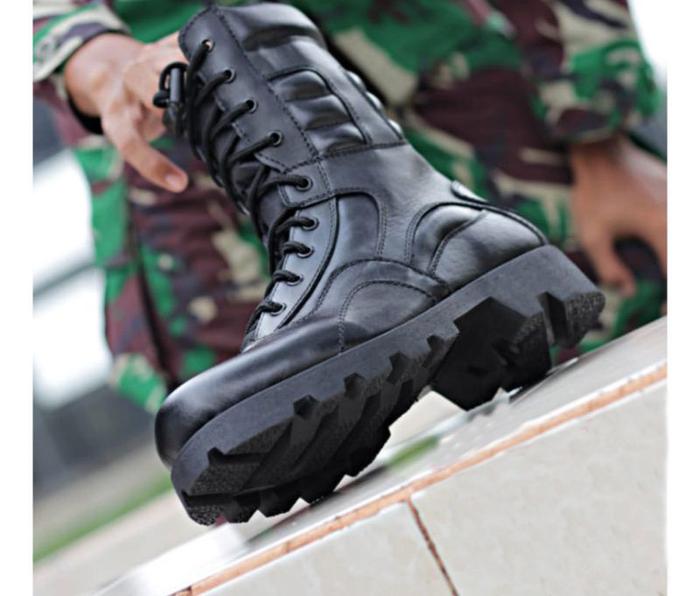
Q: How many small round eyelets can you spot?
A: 9